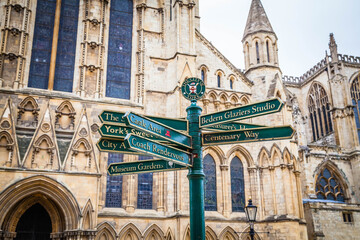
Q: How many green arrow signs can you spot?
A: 9